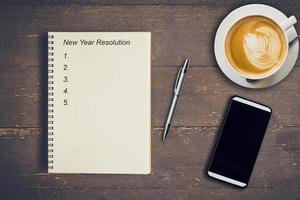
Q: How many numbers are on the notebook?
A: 5